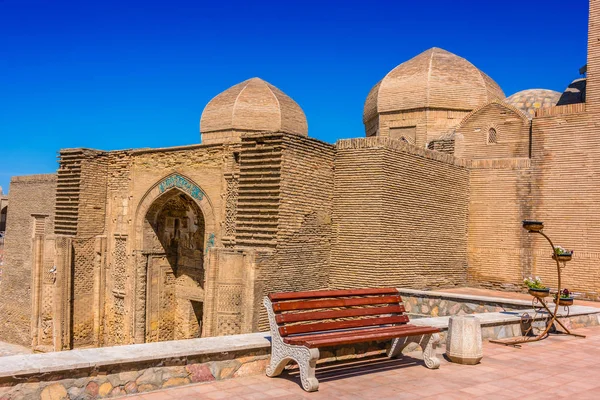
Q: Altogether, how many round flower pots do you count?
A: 4